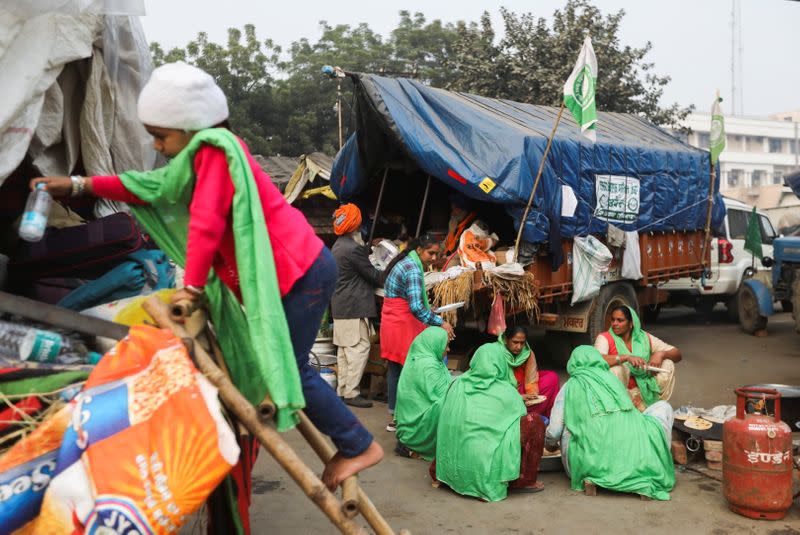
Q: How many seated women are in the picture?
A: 5